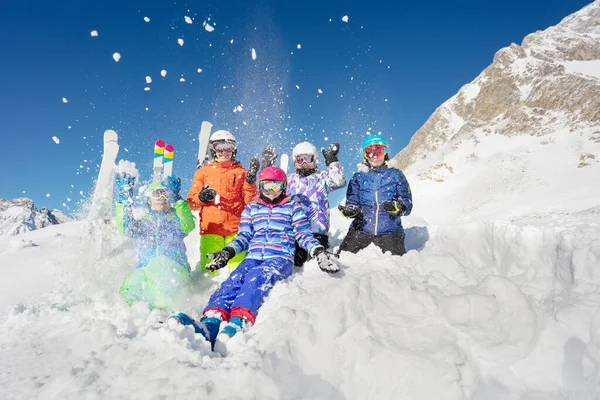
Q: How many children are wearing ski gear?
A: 5